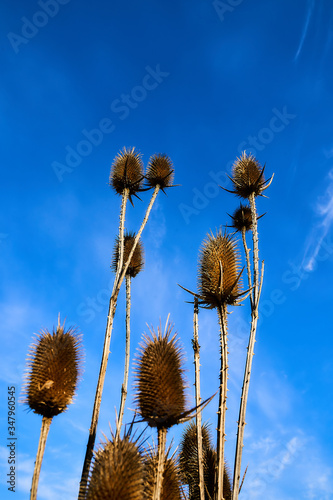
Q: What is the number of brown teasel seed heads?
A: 12